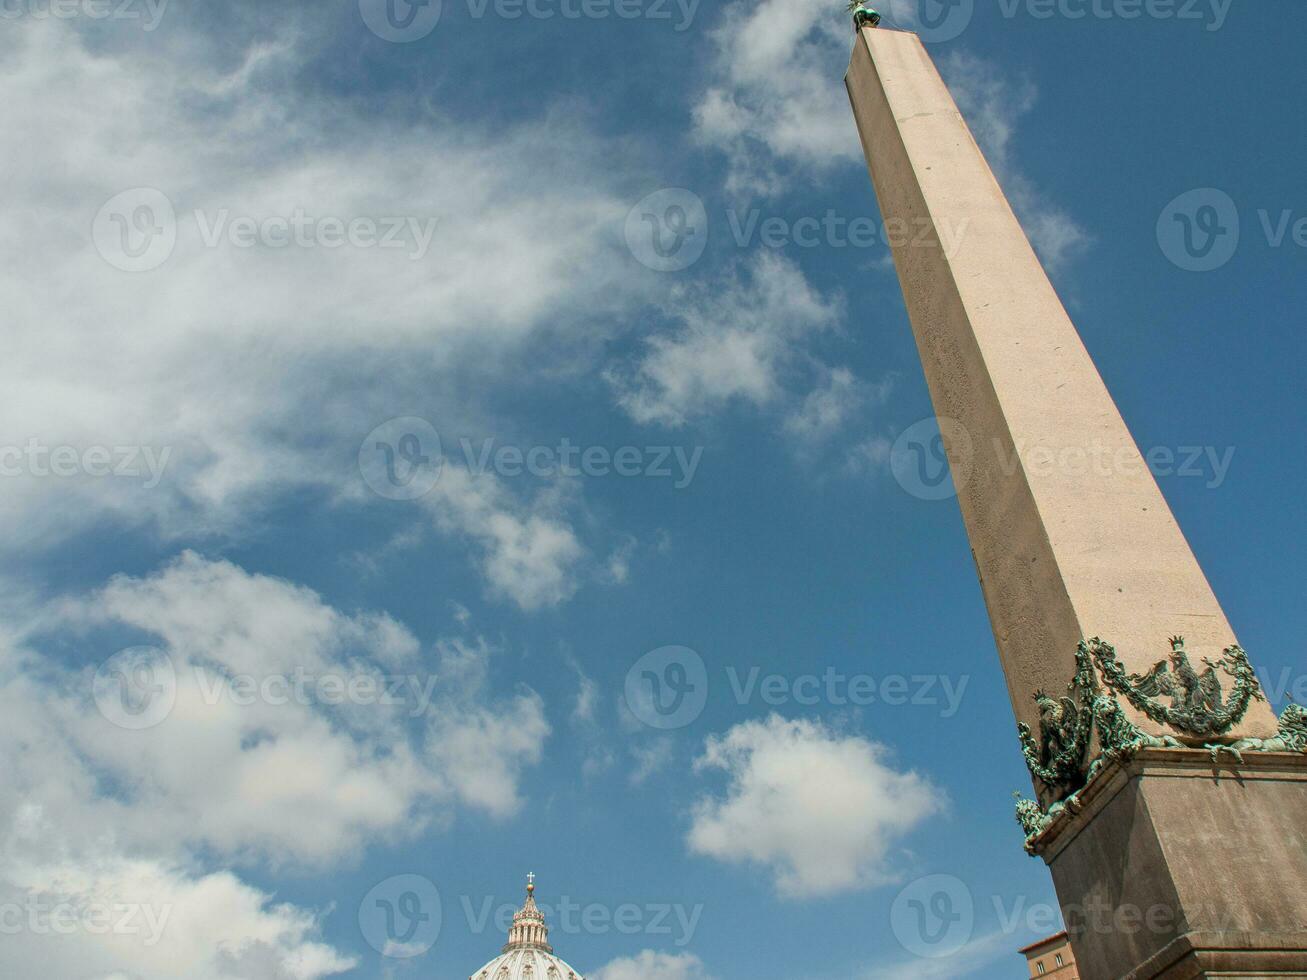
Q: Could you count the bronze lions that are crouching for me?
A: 3